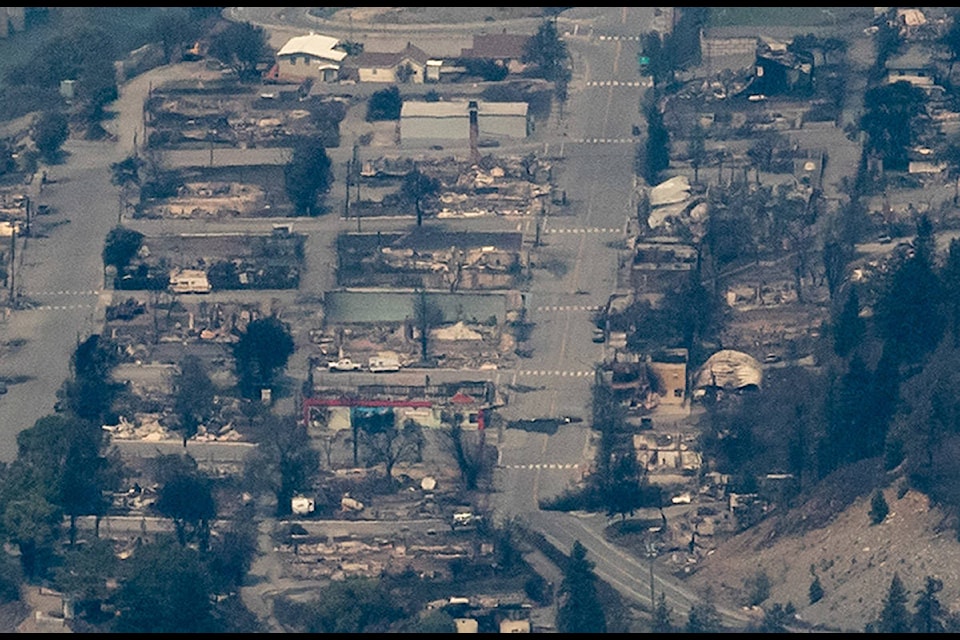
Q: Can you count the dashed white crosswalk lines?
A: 9